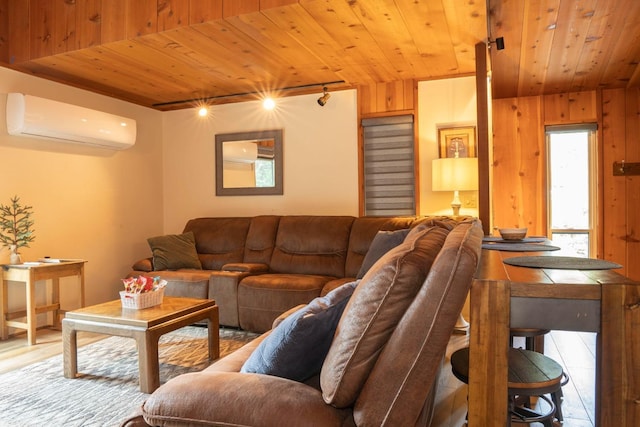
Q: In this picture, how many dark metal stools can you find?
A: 2